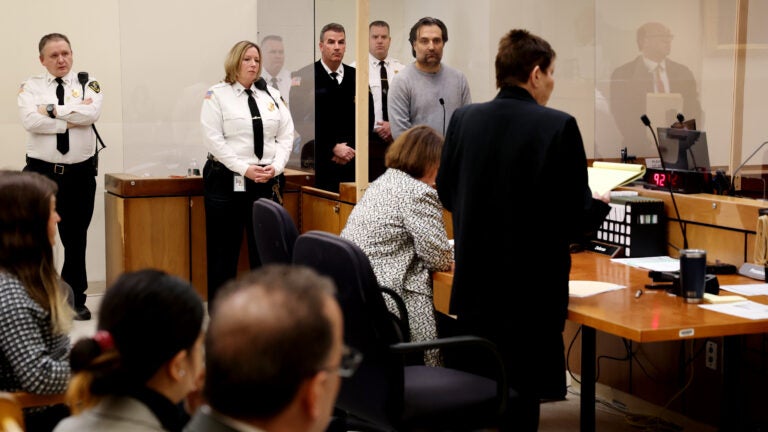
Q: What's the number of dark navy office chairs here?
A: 2